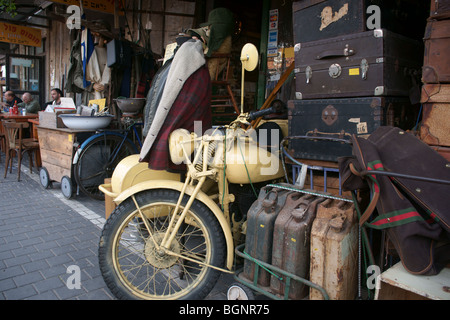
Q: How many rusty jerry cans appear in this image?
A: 3